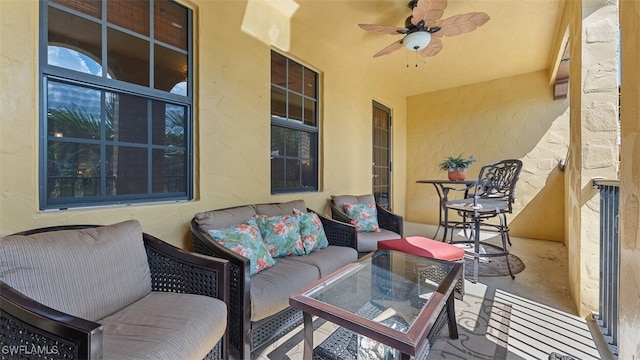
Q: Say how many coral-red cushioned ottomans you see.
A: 1